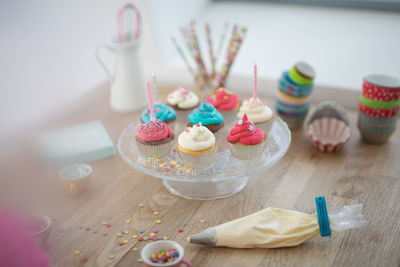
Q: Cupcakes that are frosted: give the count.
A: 8